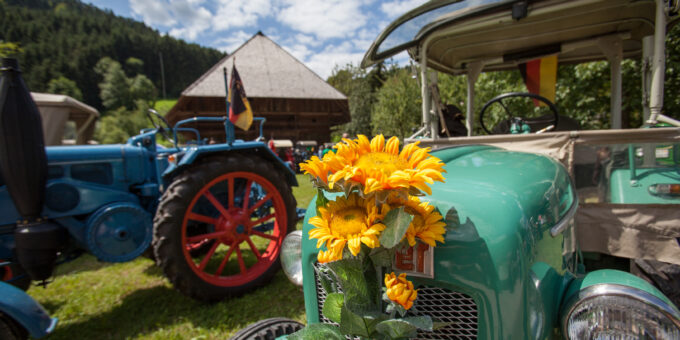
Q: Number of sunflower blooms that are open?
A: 3